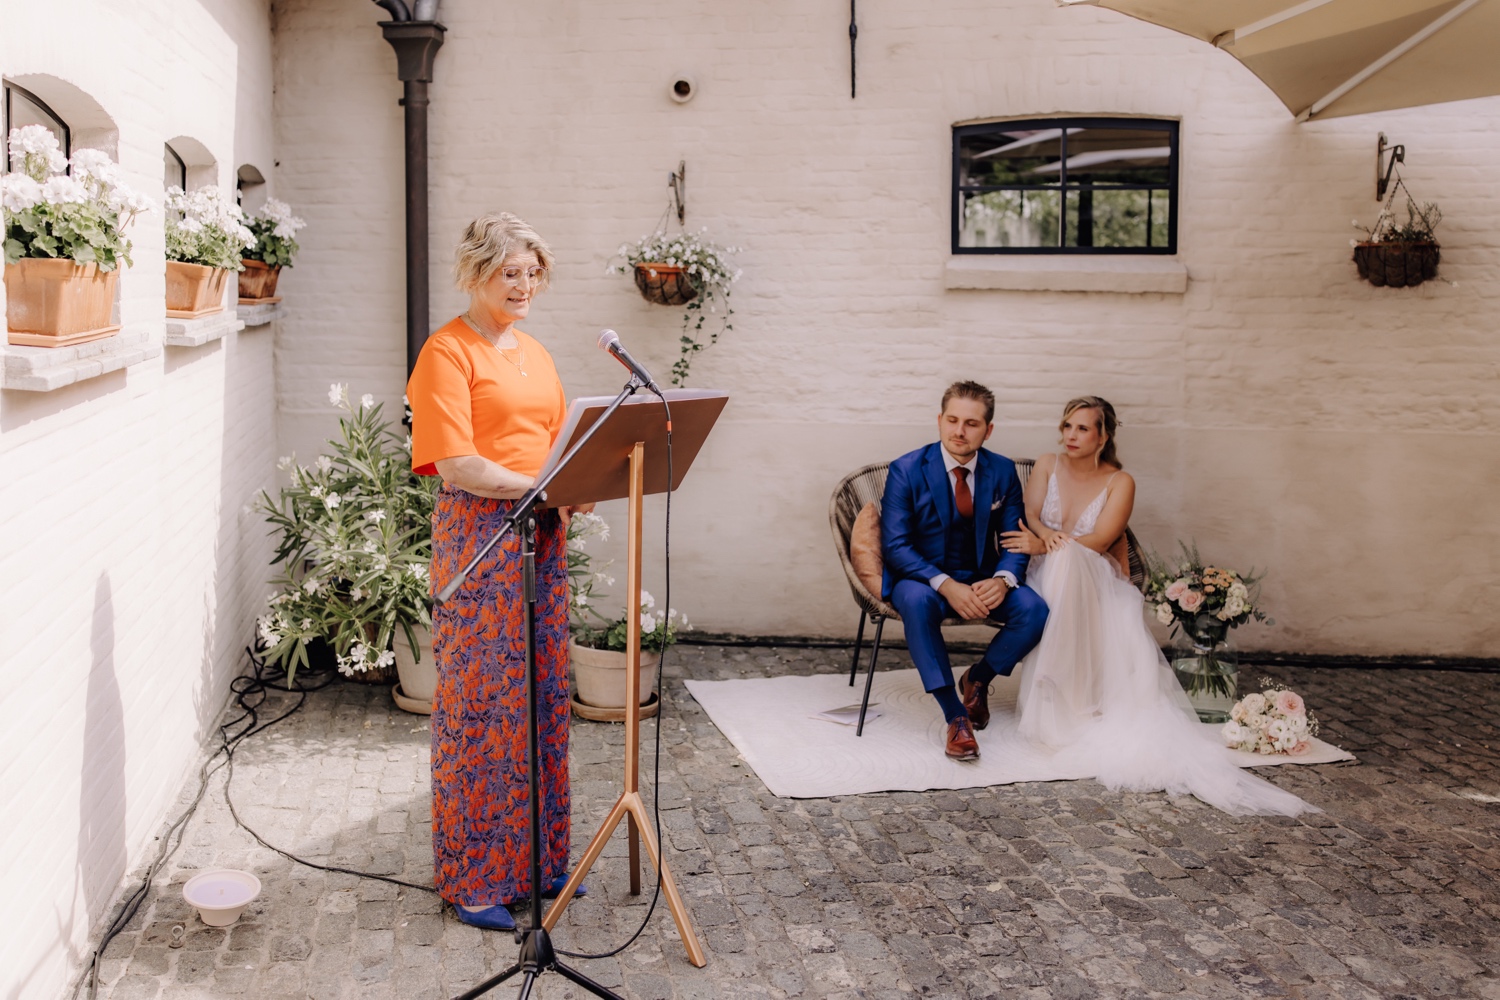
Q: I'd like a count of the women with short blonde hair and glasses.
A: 1